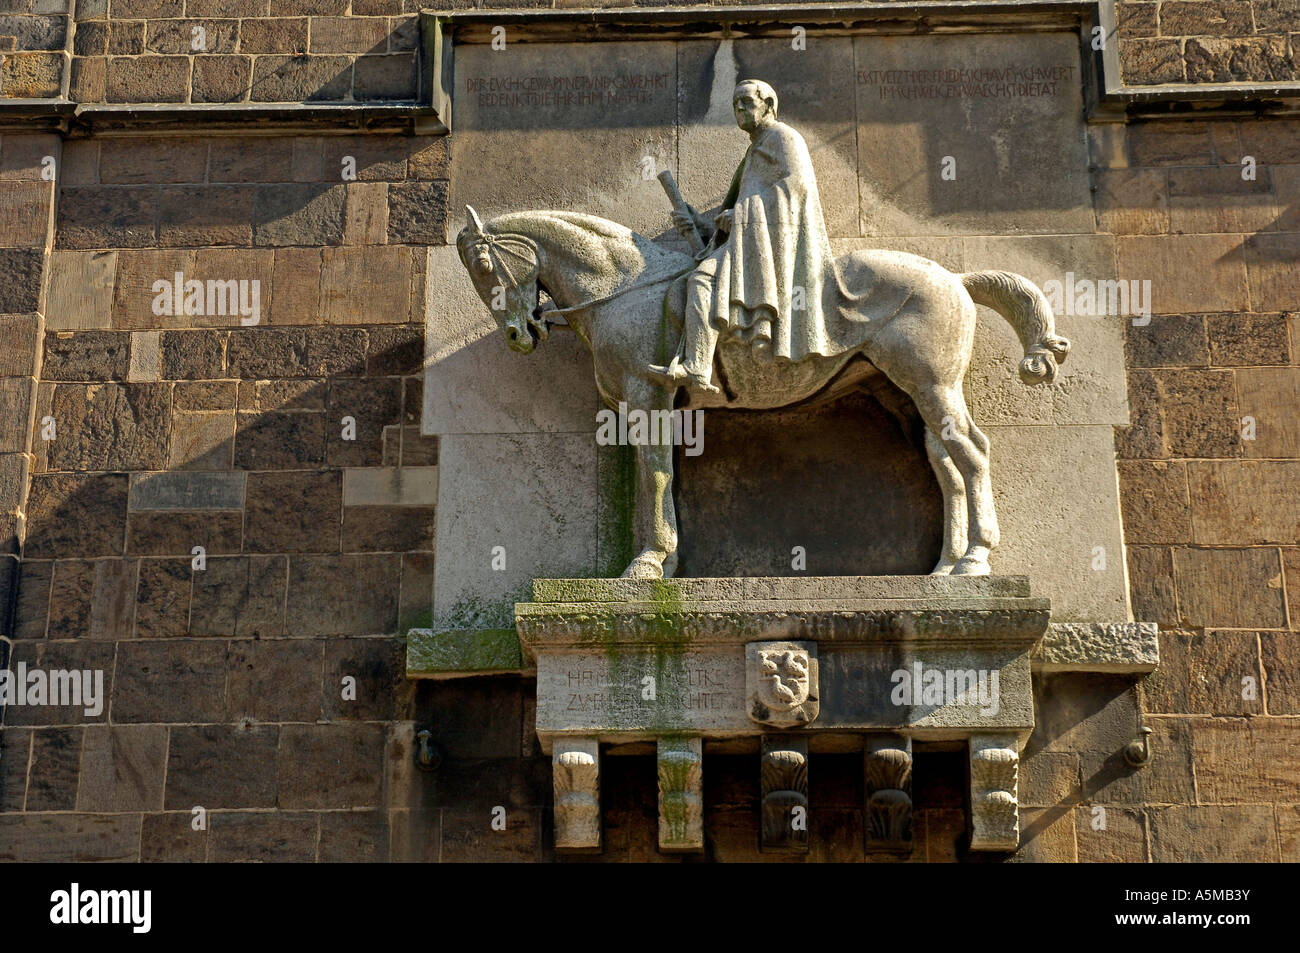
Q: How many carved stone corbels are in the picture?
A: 5